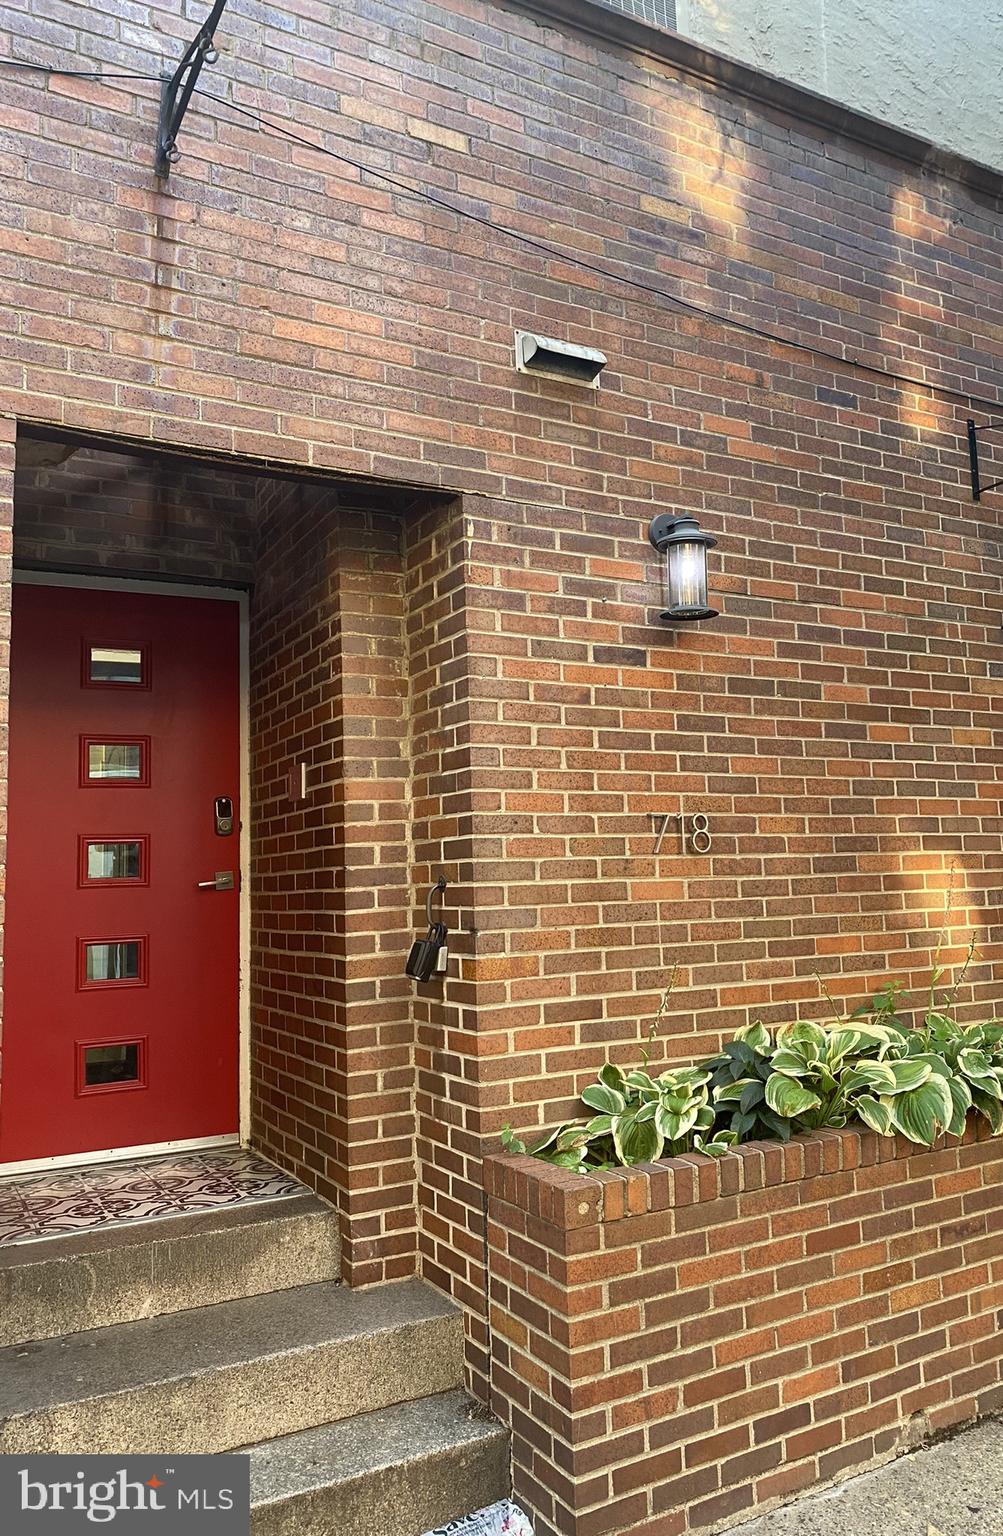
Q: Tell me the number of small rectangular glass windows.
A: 5